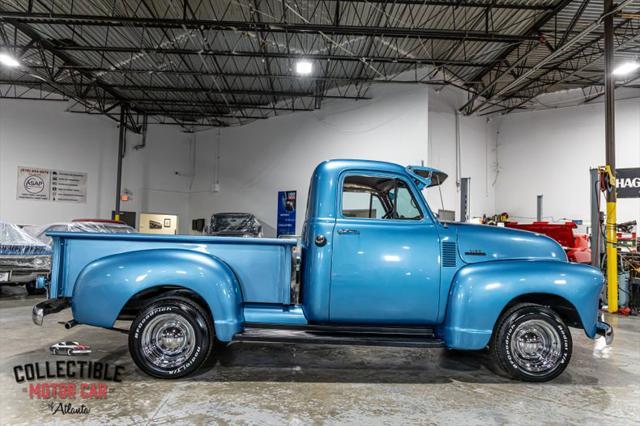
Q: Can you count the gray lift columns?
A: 3